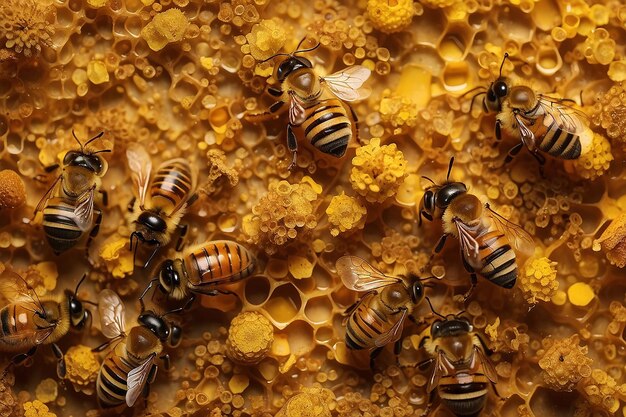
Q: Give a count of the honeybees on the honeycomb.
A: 10